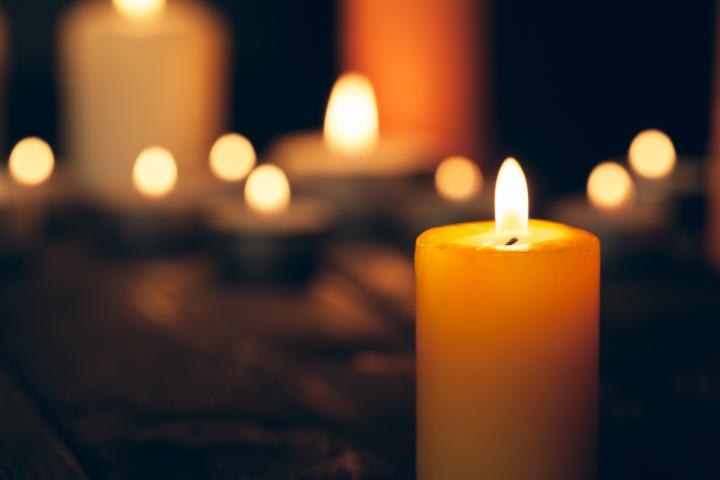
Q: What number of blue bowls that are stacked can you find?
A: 0